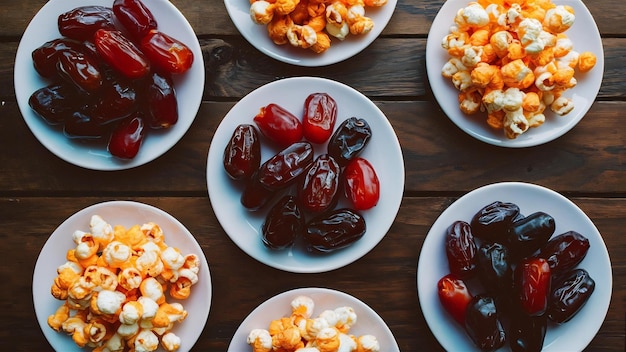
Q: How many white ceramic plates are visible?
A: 7